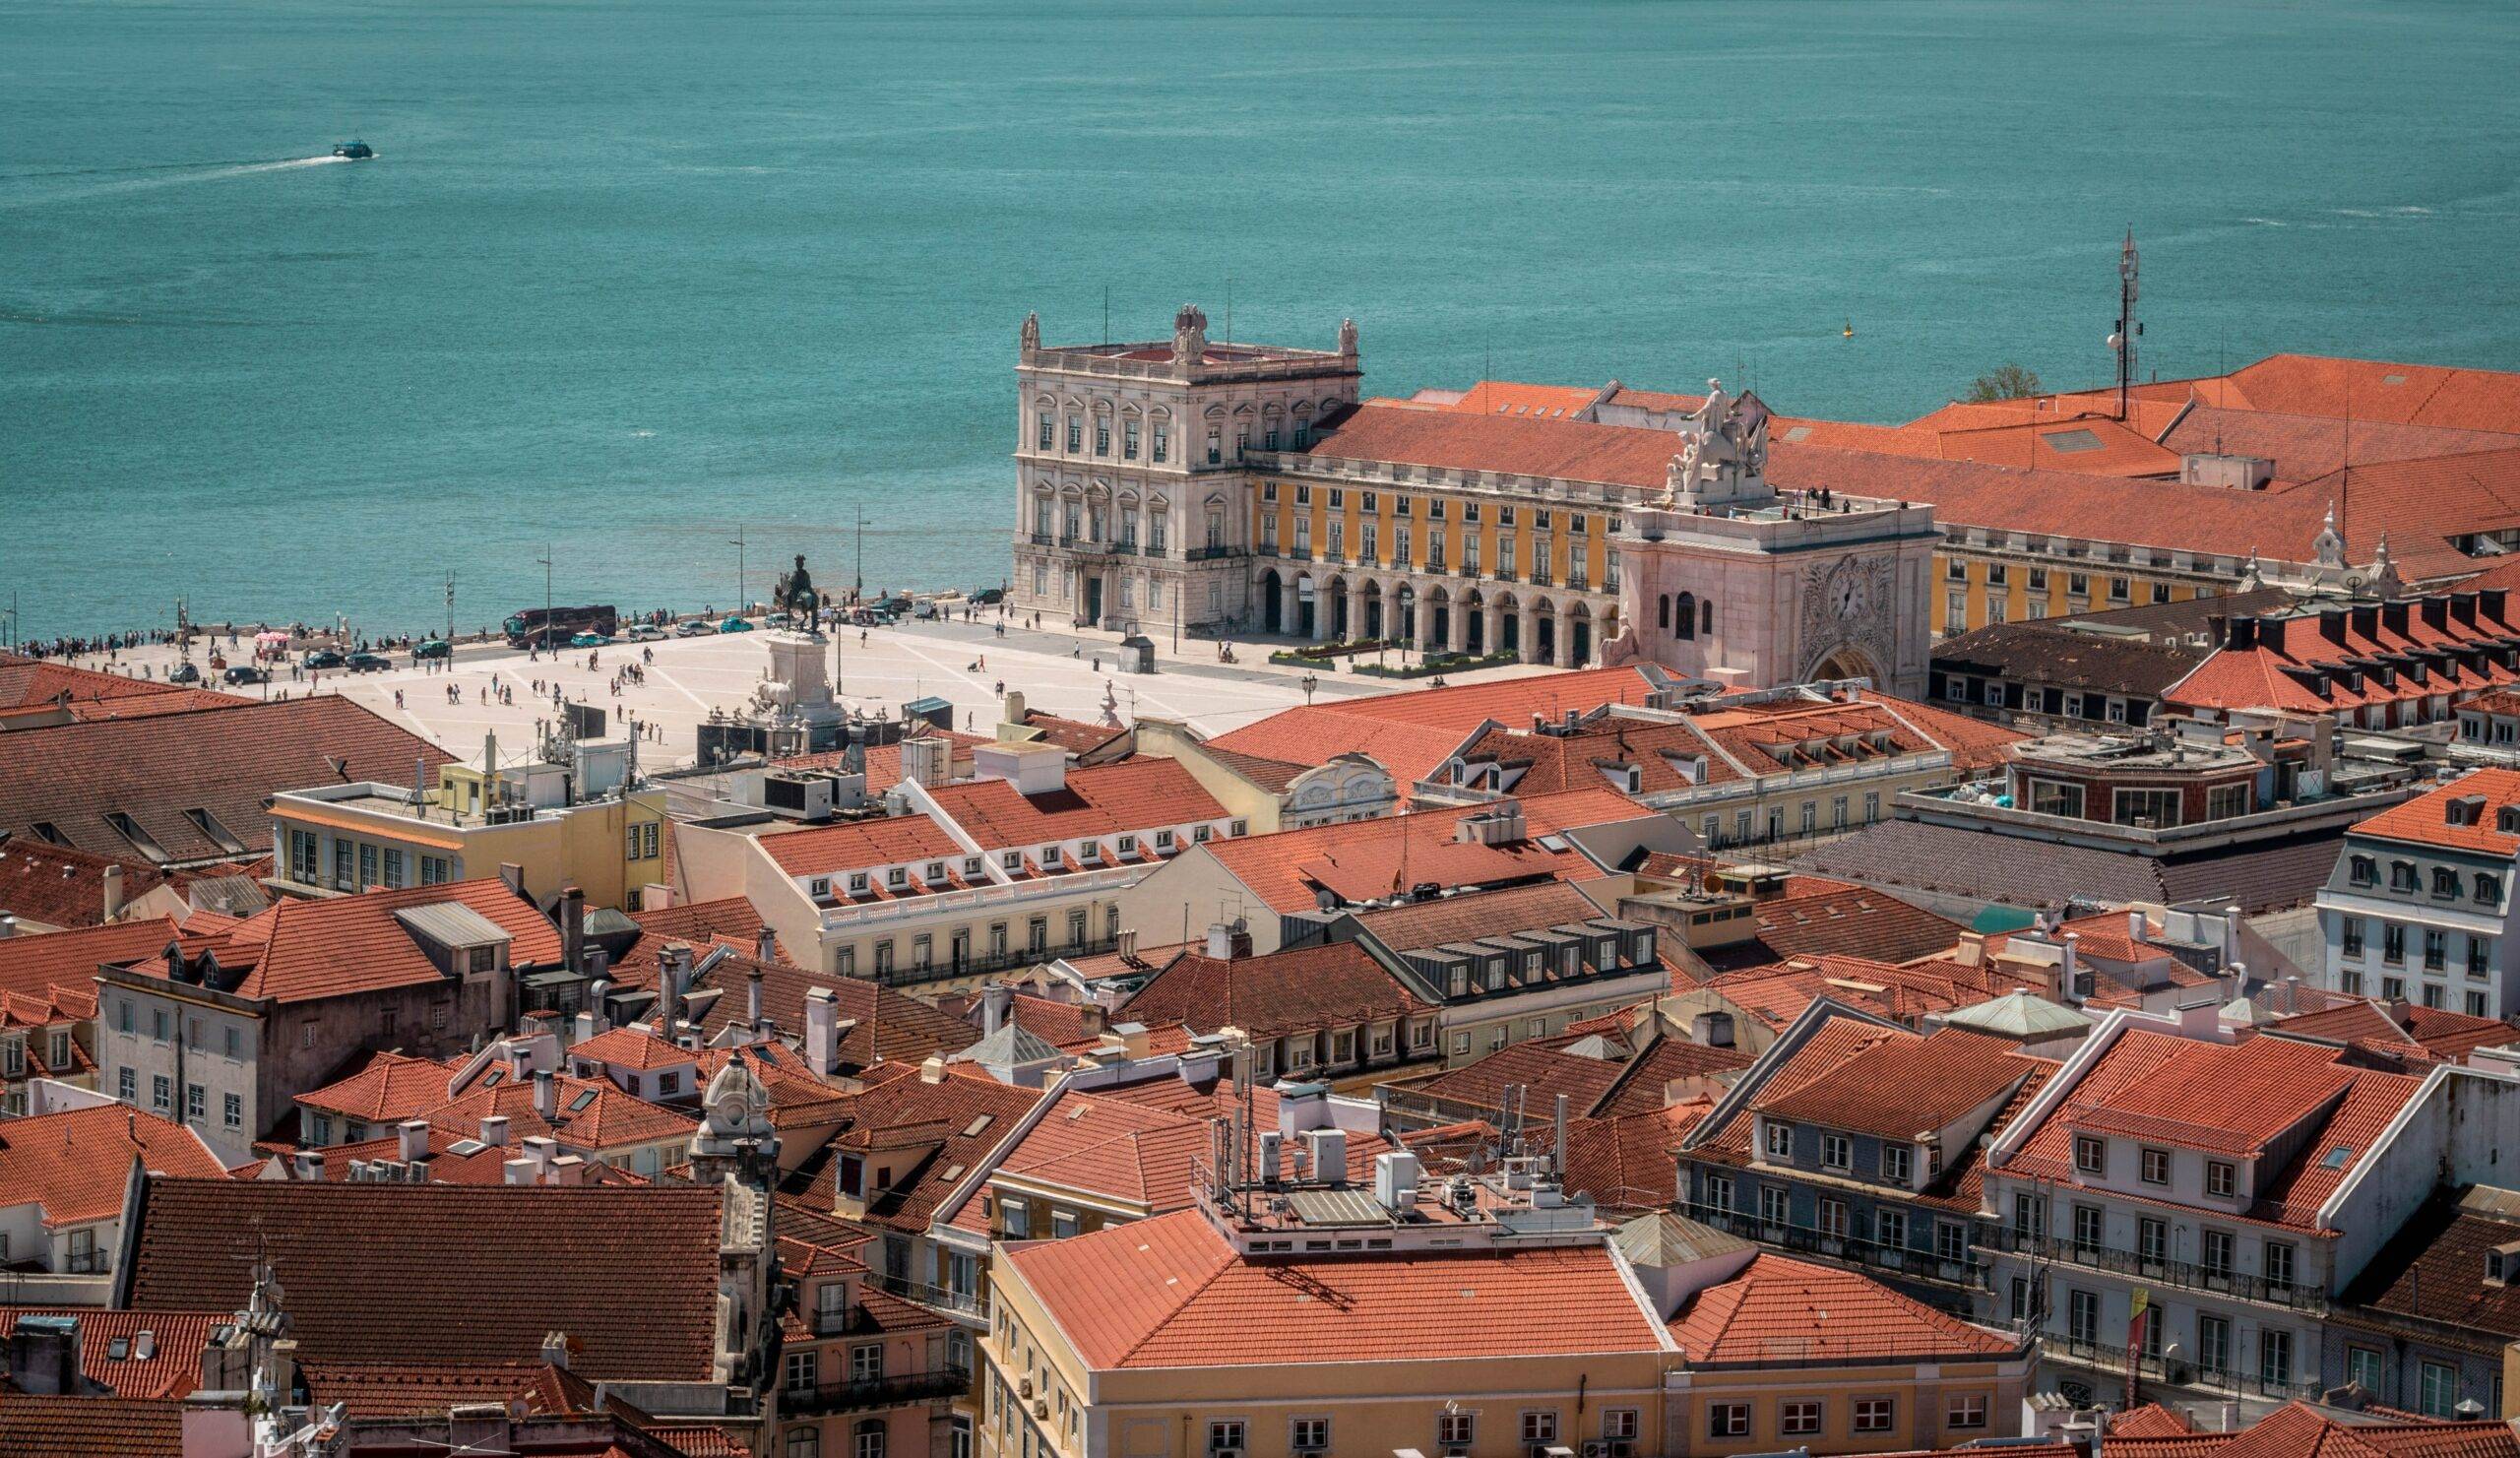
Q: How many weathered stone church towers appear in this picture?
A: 1